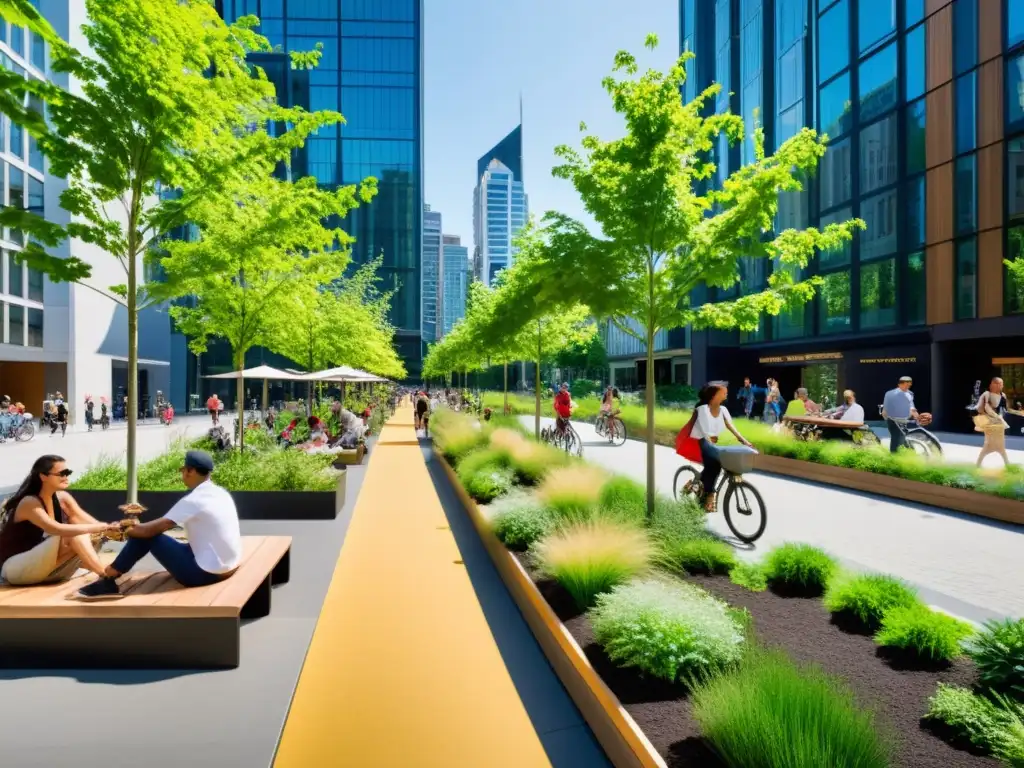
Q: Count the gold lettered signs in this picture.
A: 2